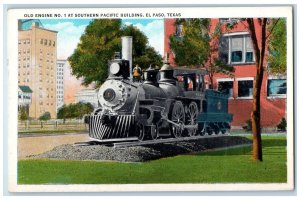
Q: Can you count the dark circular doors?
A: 1